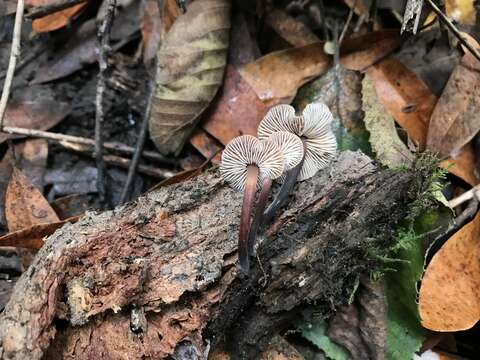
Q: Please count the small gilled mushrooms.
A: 3